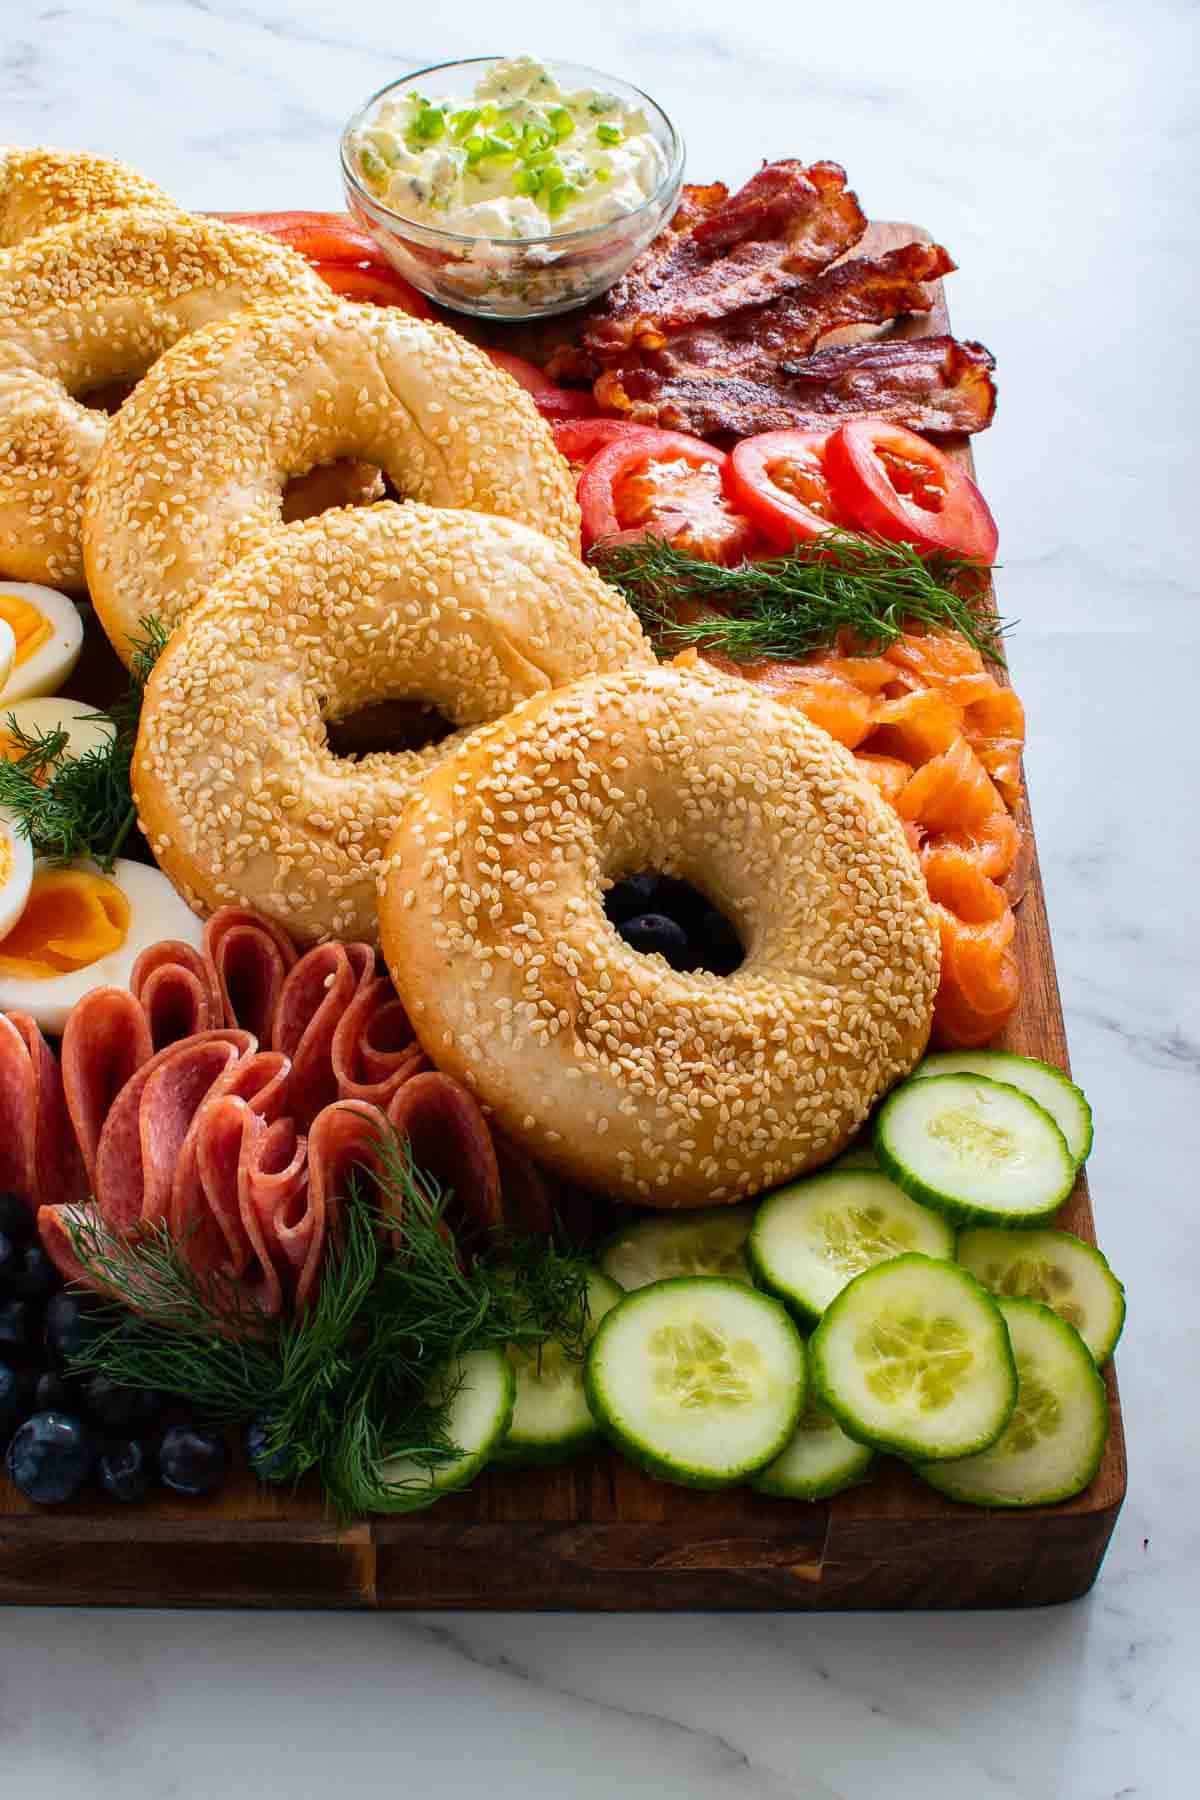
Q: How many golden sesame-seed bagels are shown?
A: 5